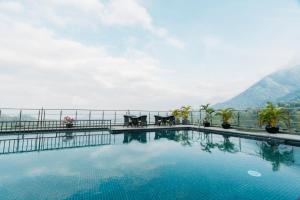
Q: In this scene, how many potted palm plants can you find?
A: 5